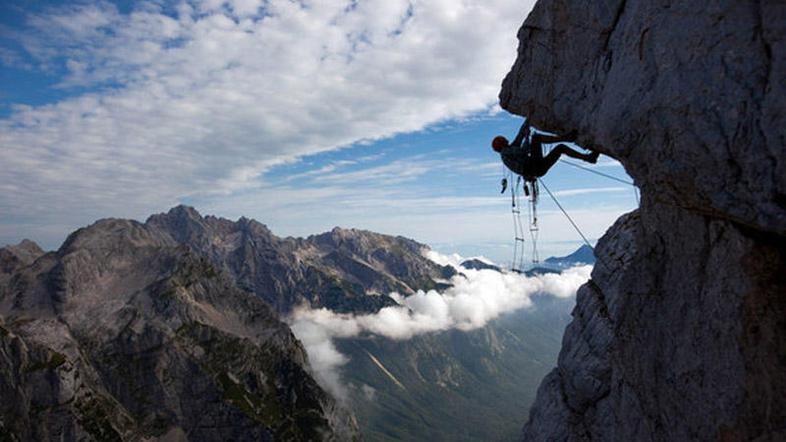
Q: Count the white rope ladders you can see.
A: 2